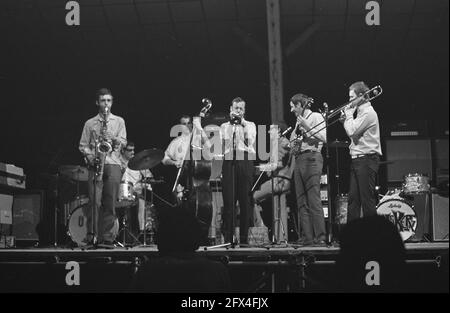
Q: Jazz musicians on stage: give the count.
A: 7